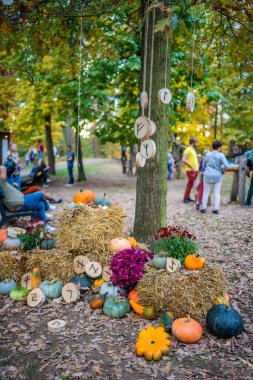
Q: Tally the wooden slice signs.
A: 15